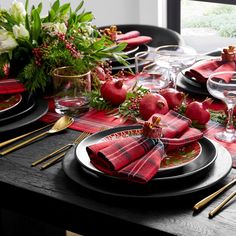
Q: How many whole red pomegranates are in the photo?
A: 4